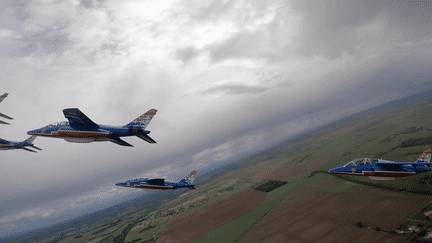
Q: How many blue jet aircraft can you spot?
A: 5